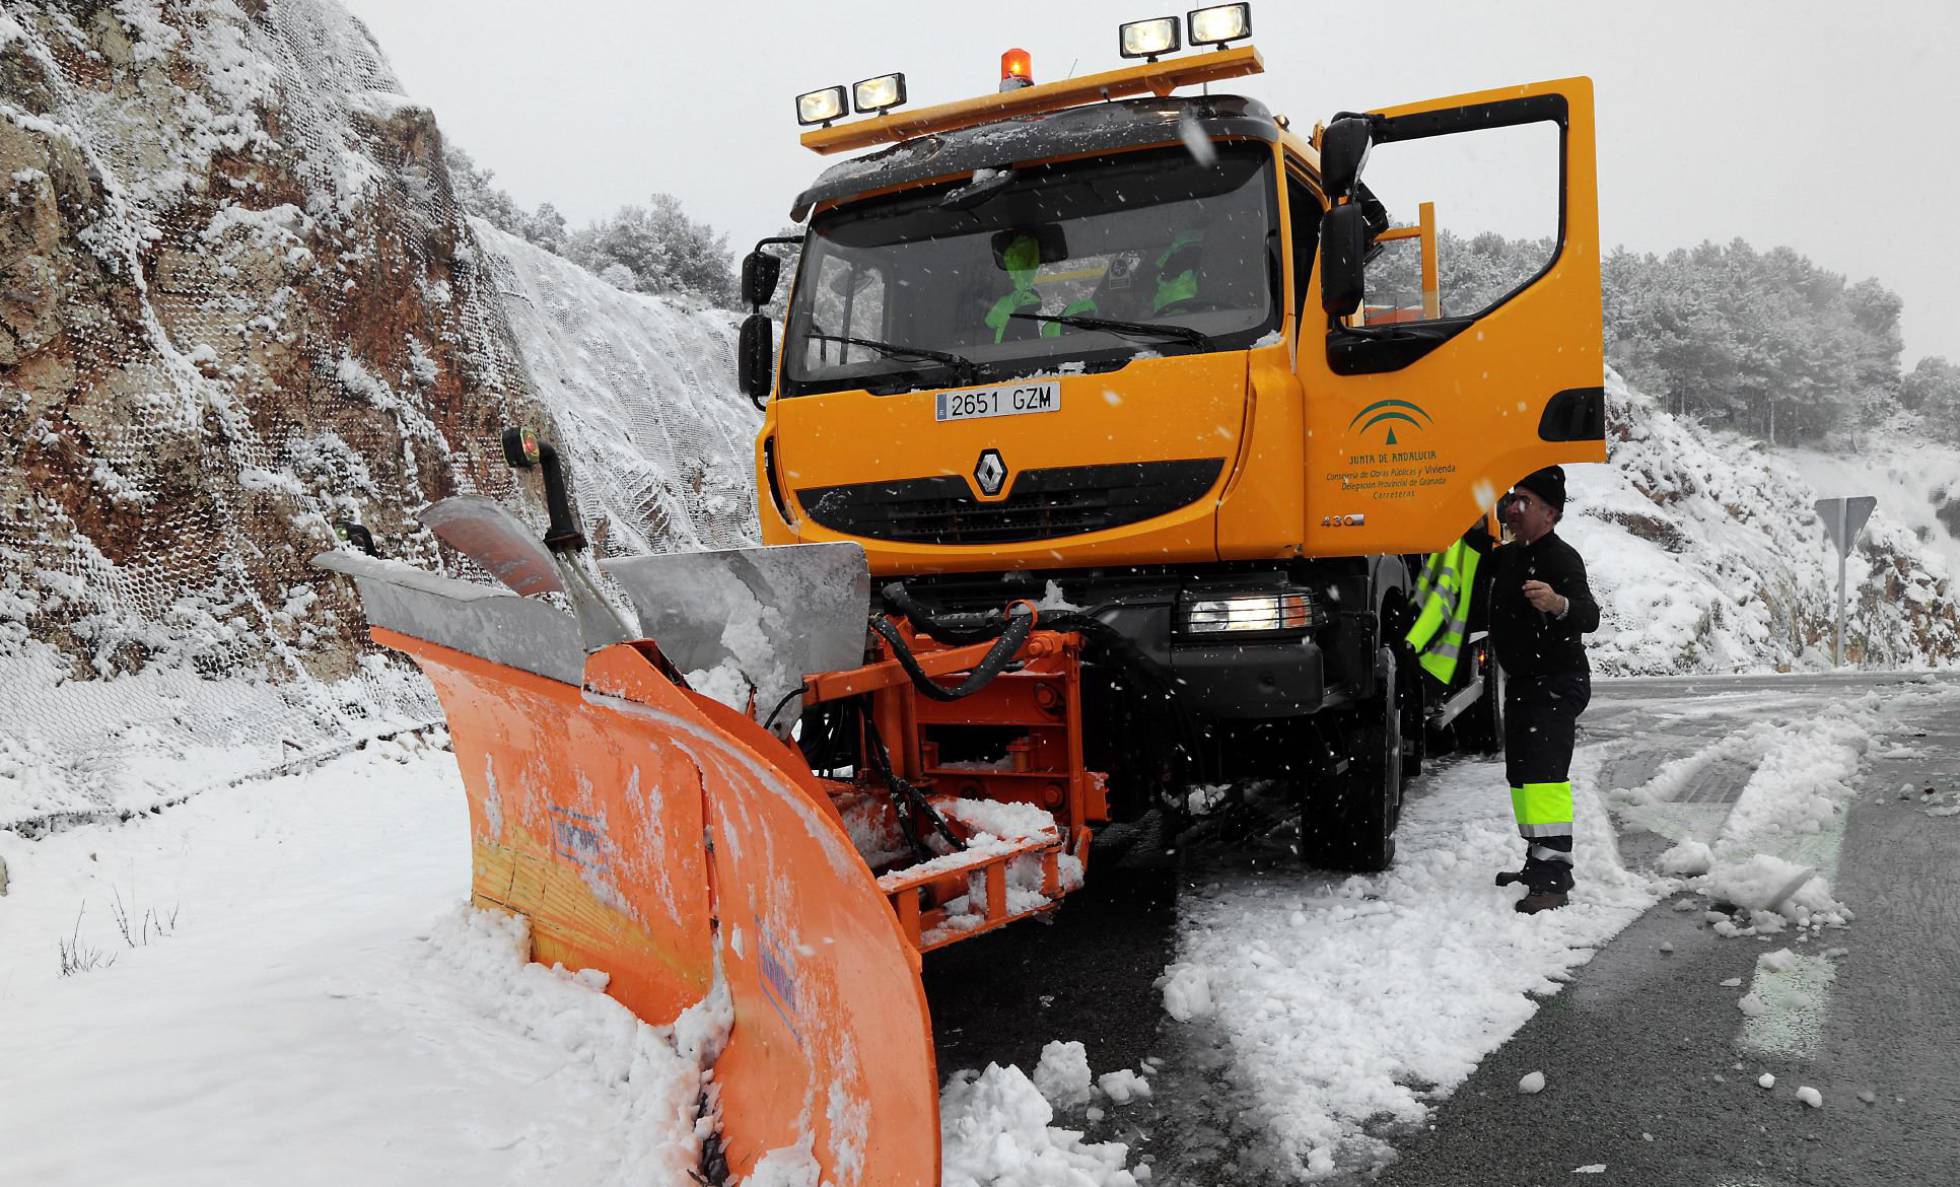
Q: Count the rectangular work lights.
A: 4